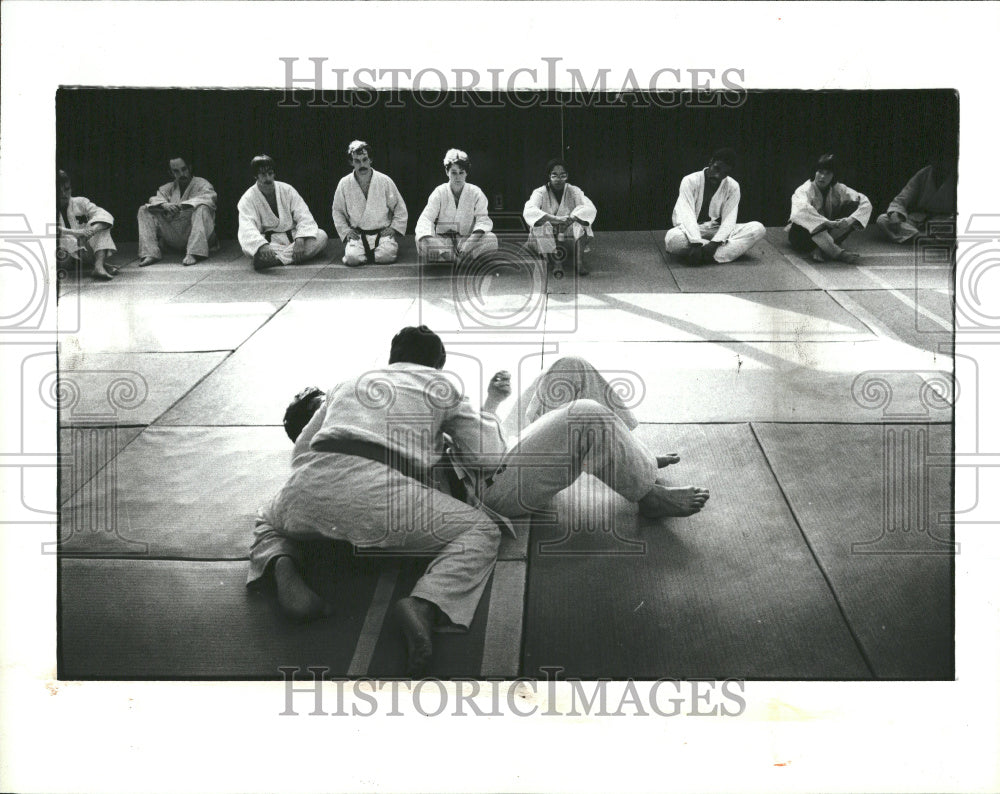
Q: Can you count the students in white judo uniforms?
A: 11